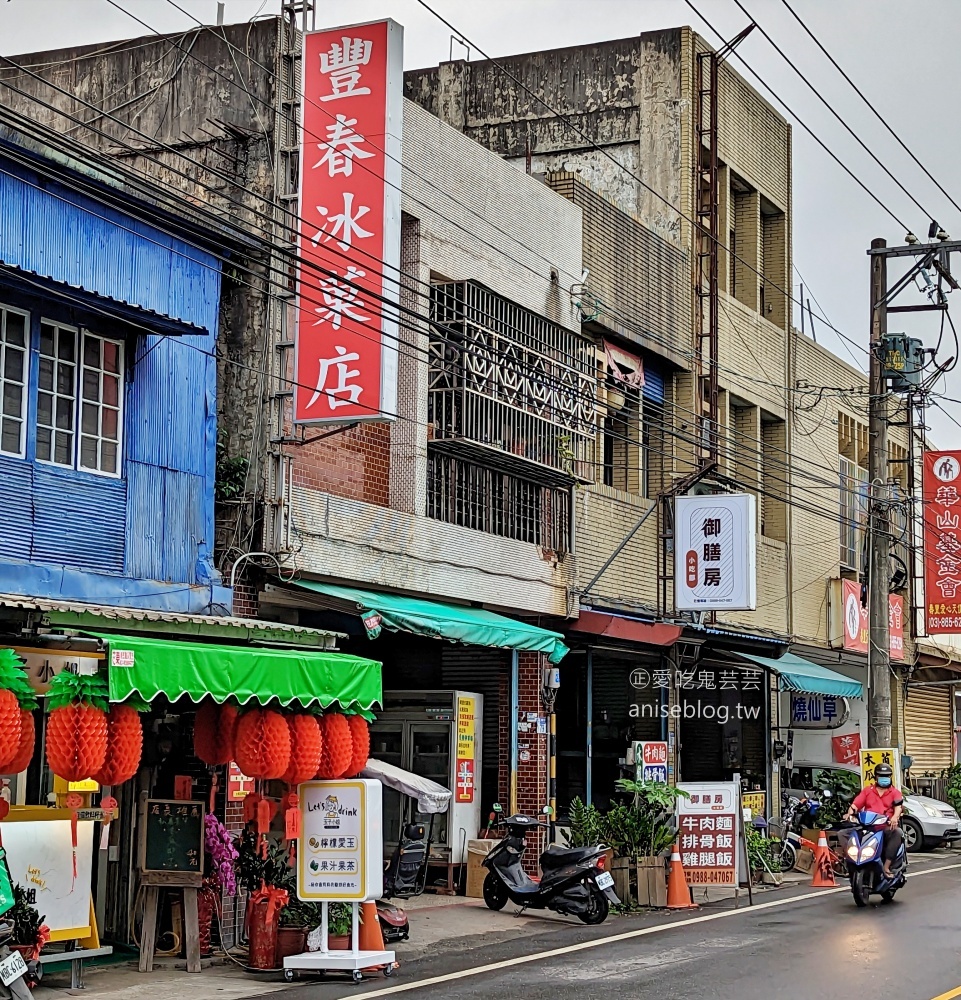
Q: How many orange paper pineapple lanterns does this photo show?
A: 9